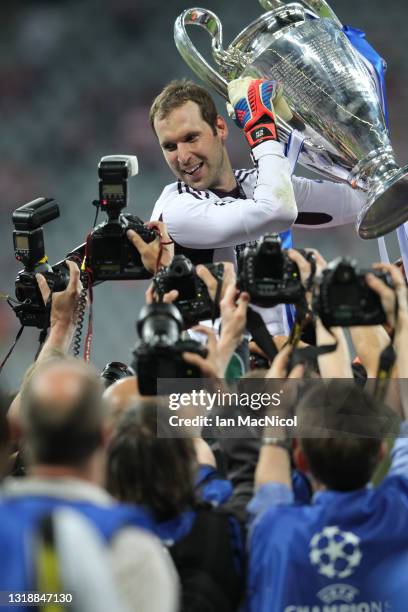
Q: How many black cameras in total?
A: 6